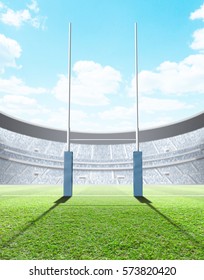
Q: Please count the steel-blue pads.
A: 2